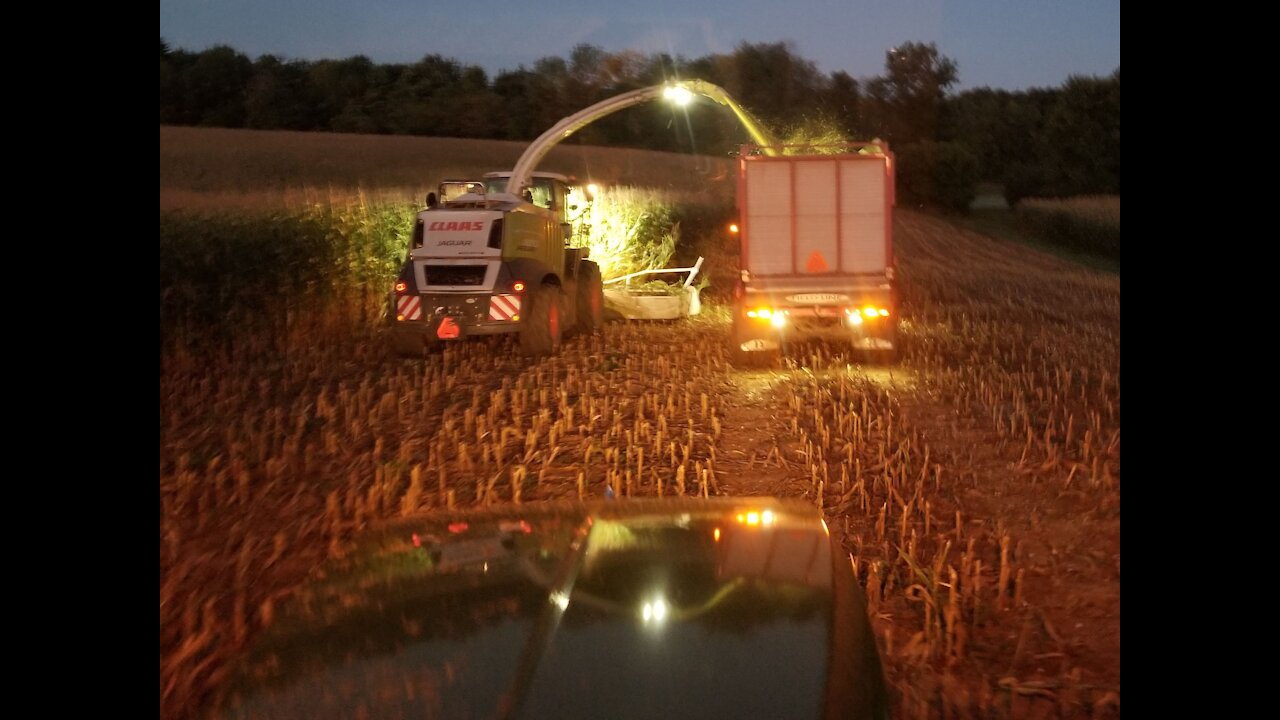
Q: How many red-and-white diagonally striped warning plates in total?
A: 2